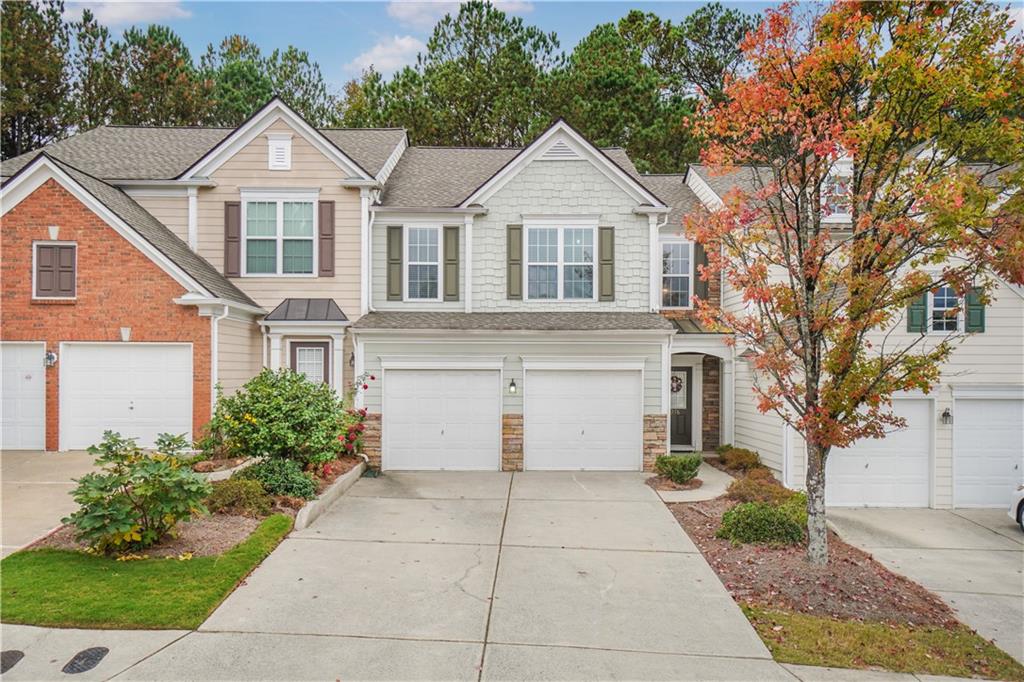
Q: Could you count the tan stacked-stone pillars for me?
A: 3